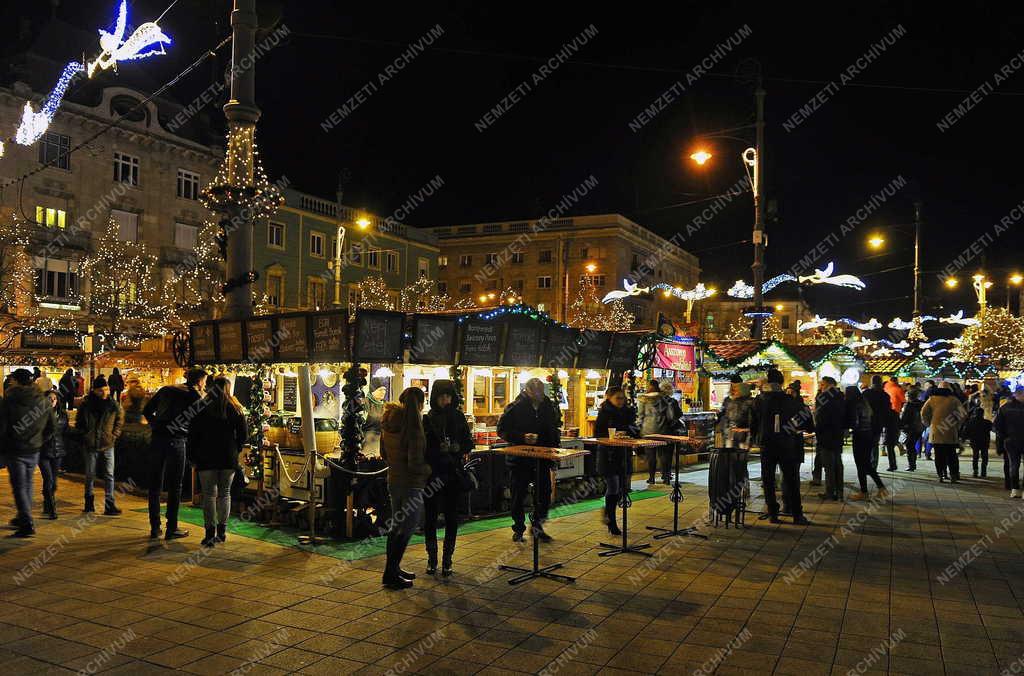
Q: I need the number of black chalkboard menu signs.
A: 12